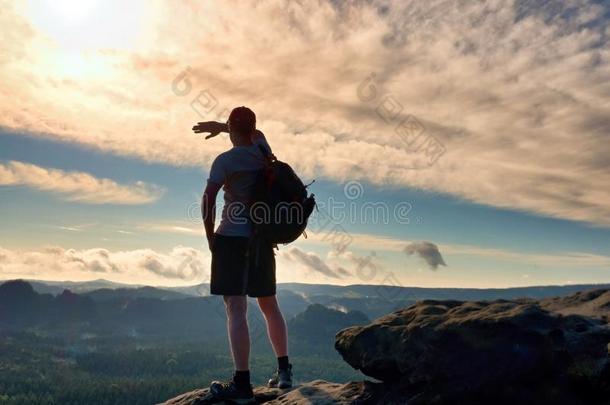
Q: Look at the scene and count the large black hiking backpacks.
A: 1